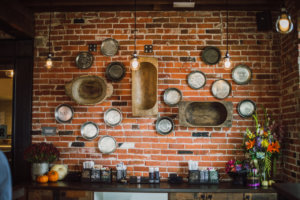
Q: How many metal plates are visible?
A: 14